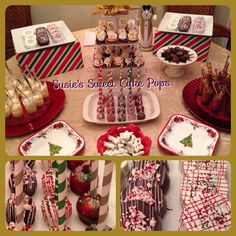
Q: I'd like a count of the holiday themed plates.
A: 2